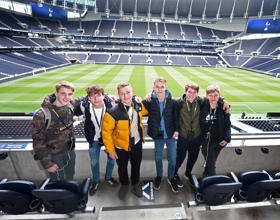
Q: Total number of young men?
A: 6